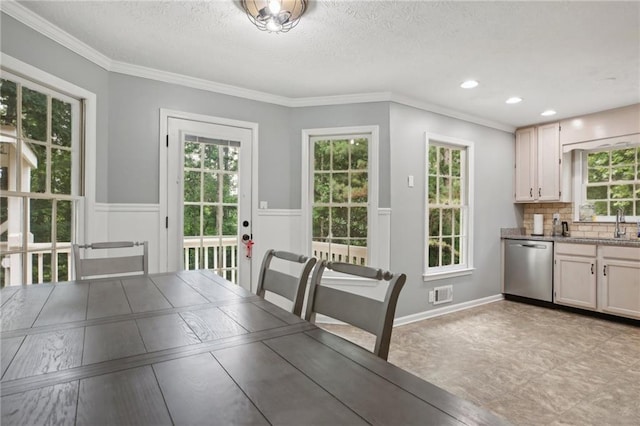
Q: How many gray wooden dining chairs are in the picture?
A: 3